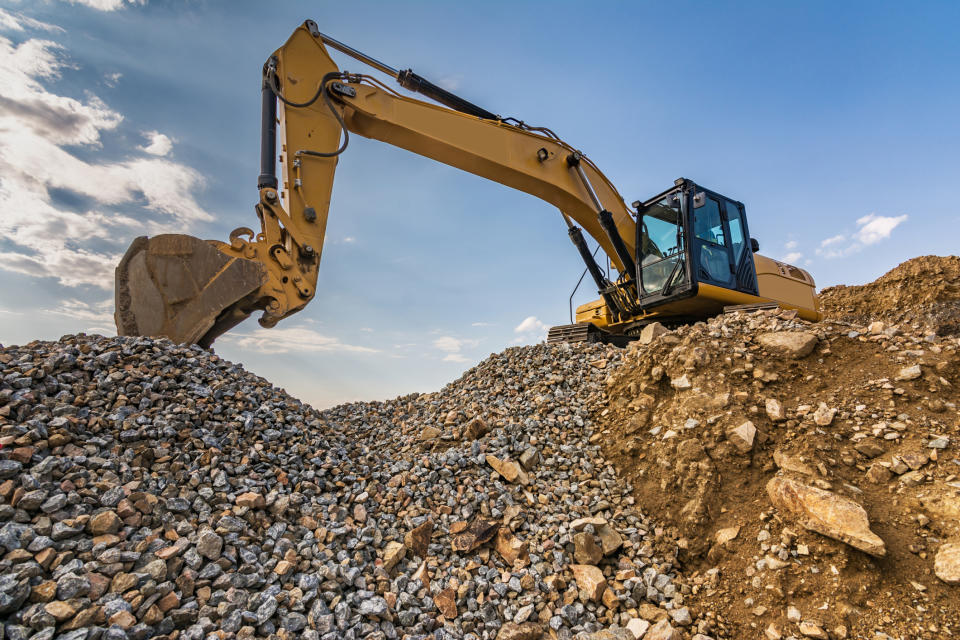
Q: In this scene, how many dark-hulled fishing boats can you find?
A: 0